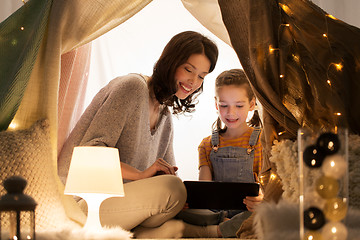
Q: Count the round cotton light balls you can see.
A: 8